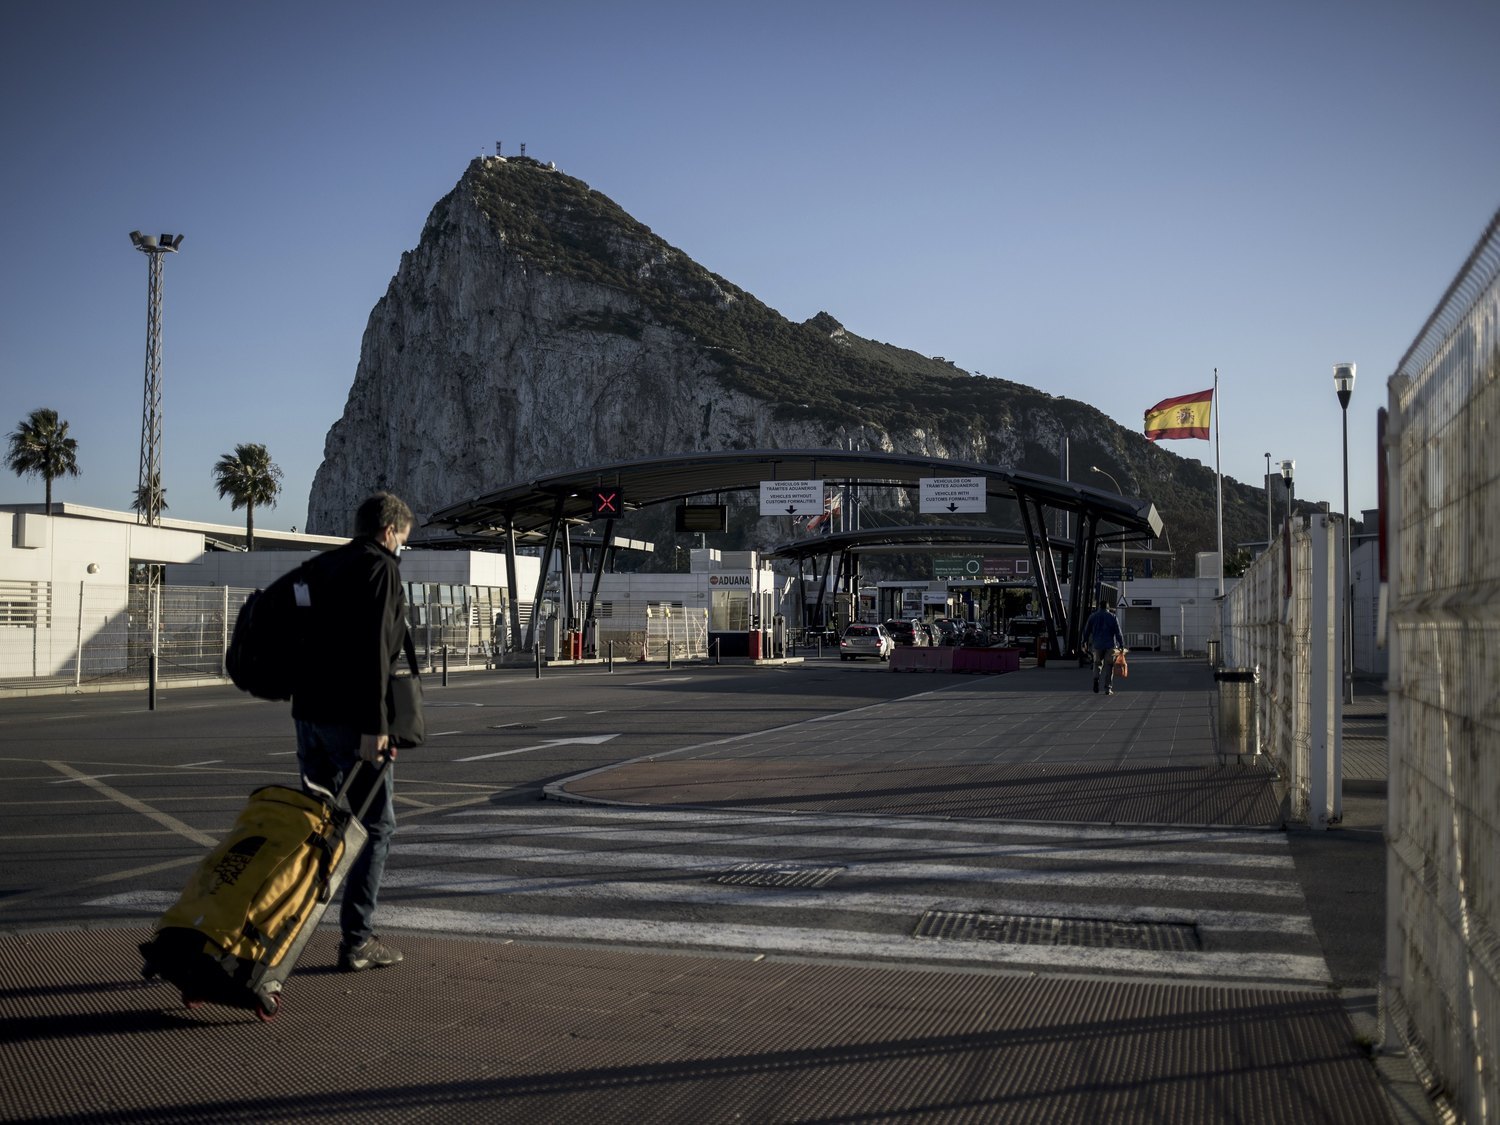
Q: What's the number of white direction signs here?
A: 2